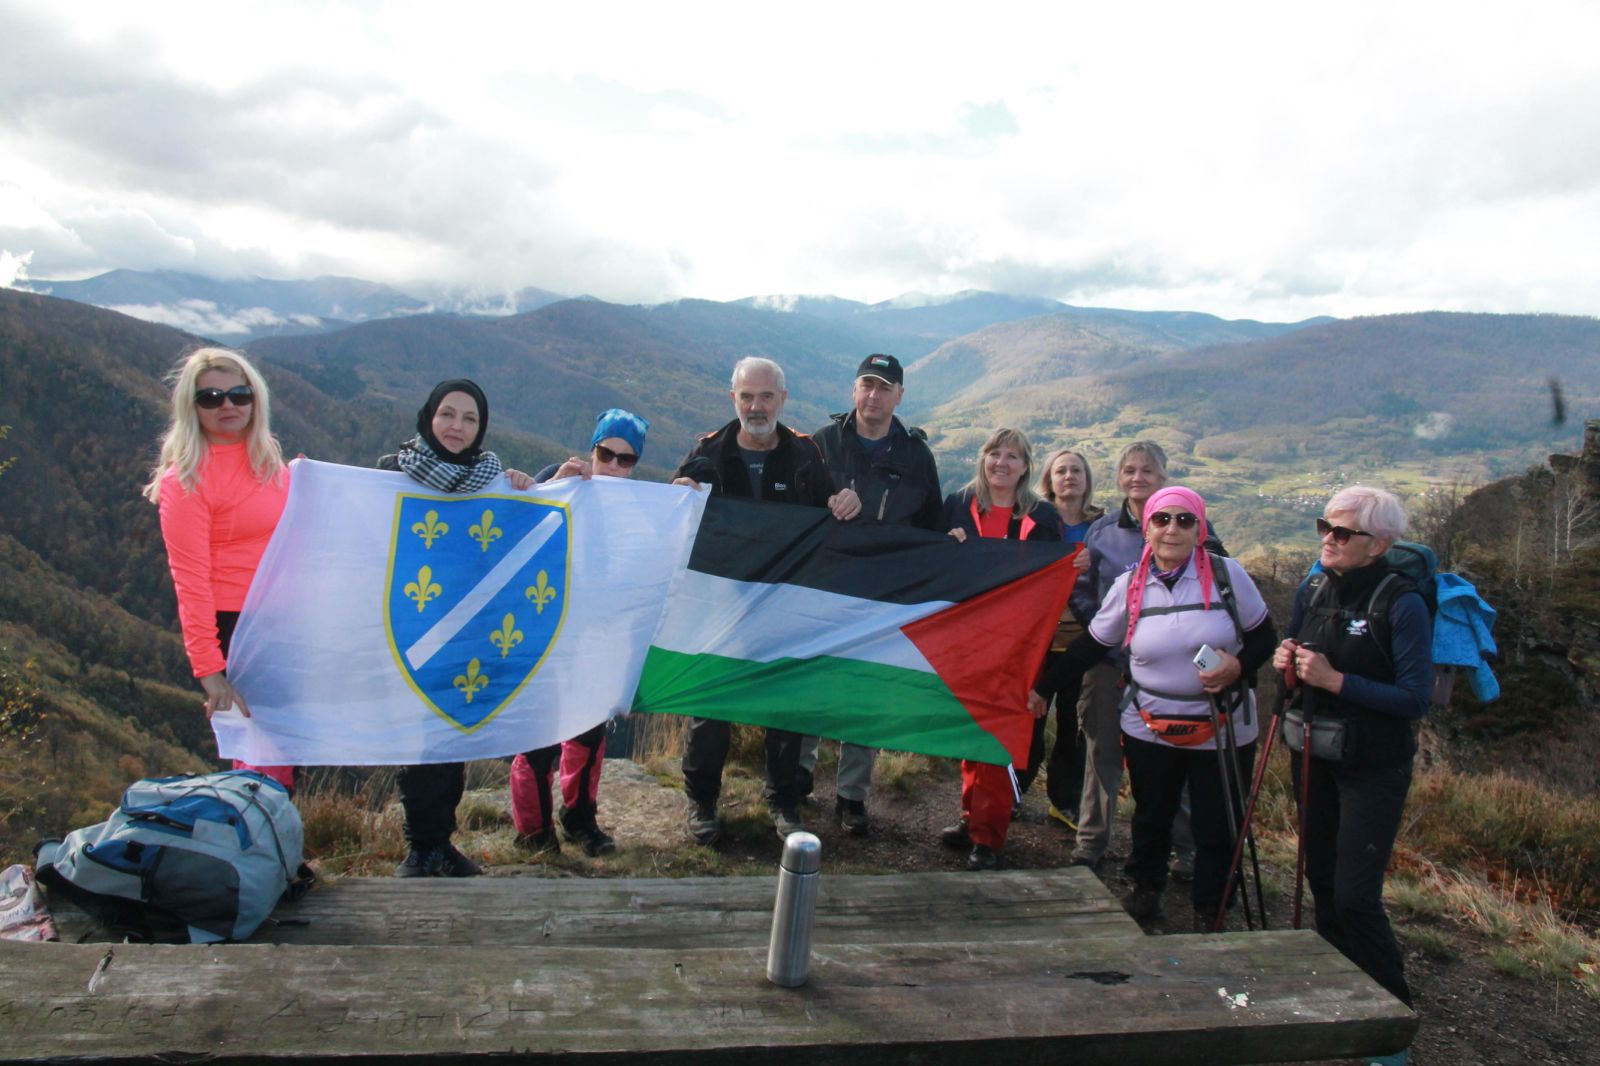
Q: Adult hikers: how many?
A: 10